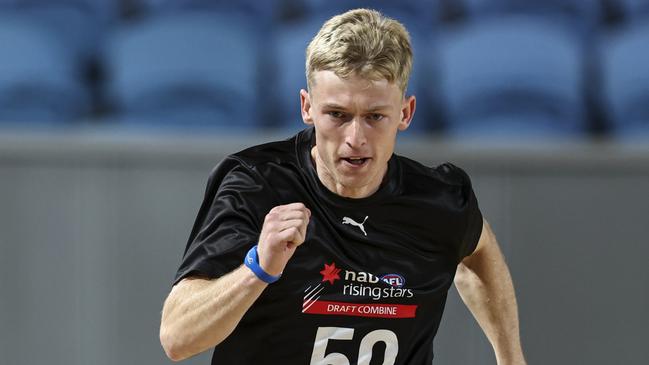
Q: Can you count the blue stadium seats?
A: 5